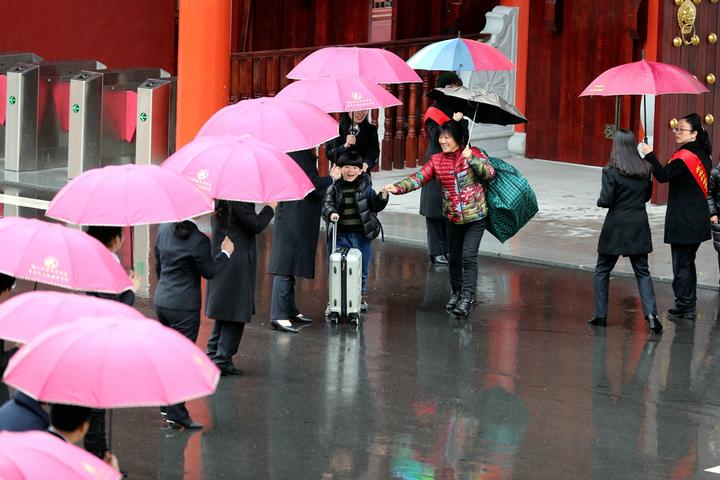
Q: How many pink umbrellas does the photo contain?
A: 10